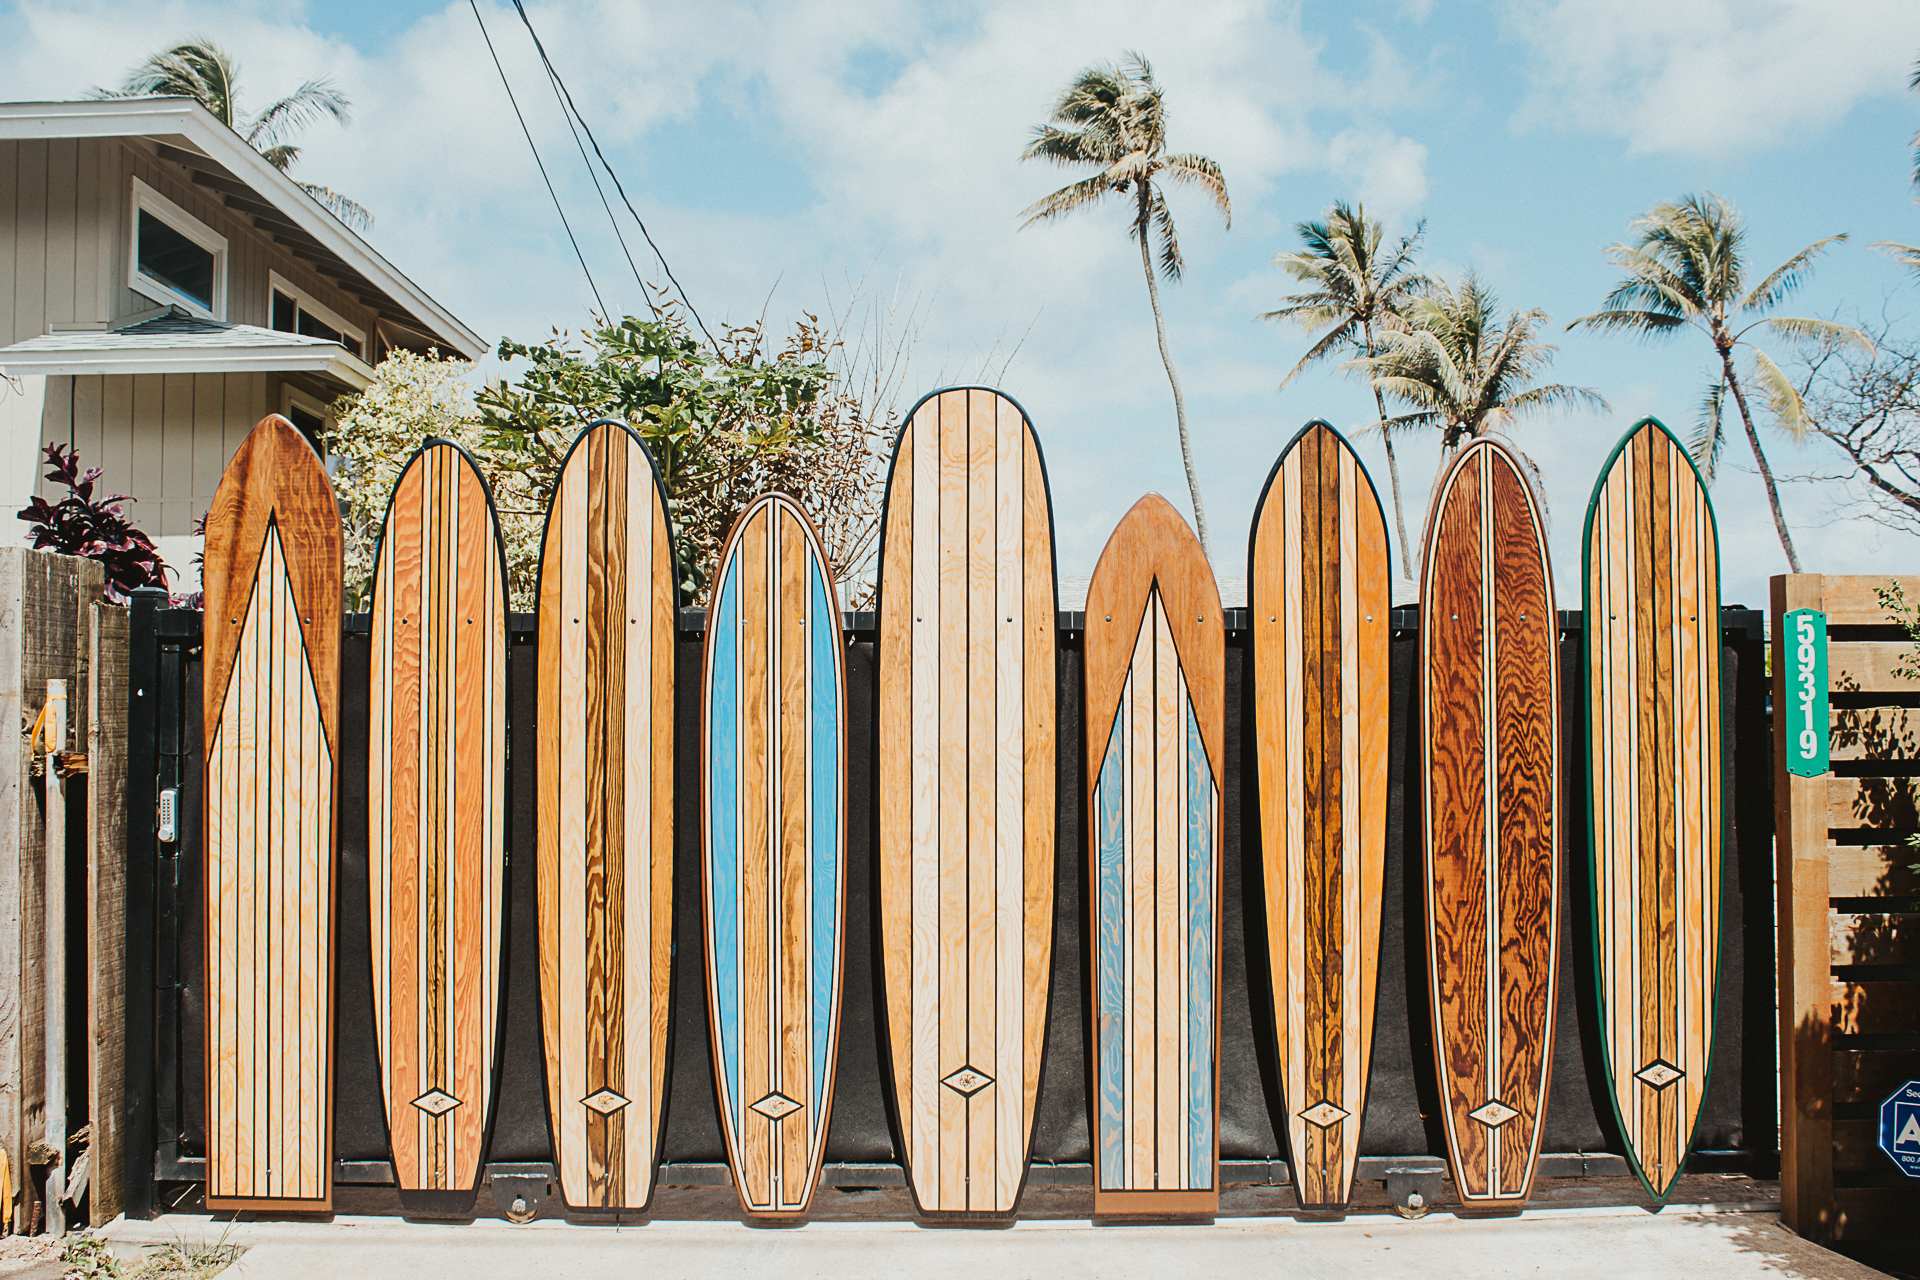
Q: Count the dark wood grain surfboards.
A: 1